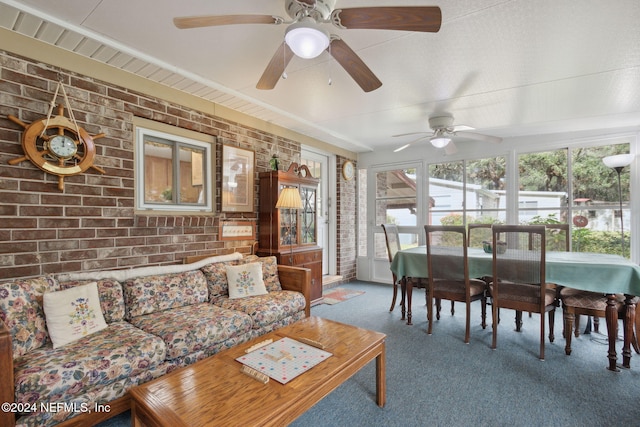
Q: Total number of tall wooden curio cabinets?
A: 1